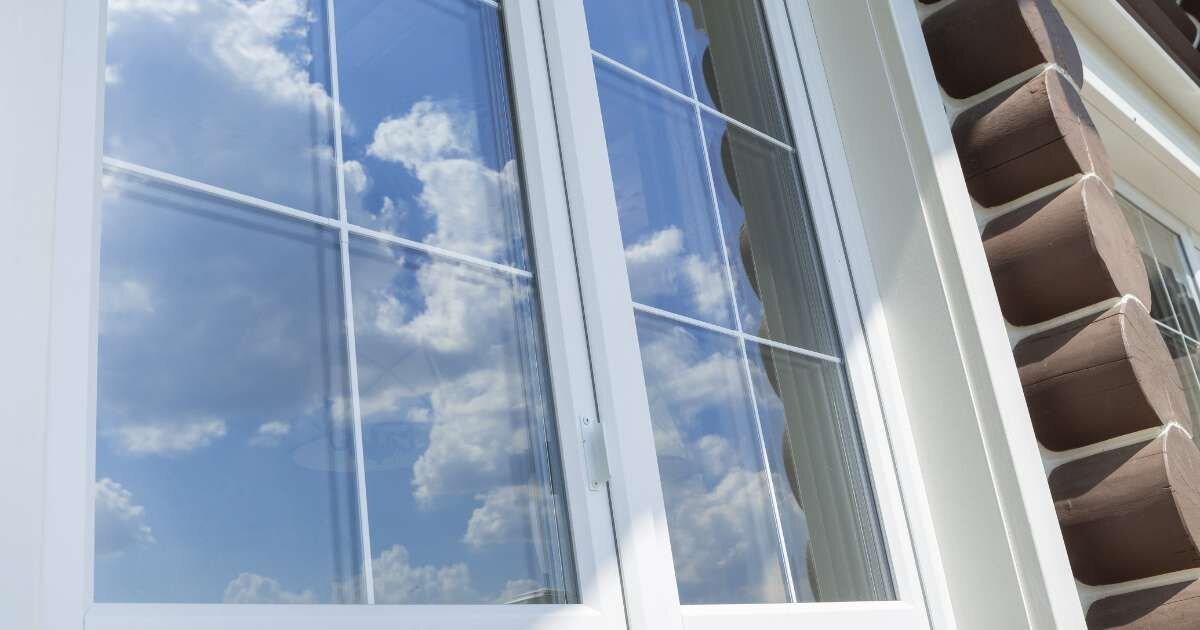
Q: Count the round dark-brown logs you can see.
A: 6